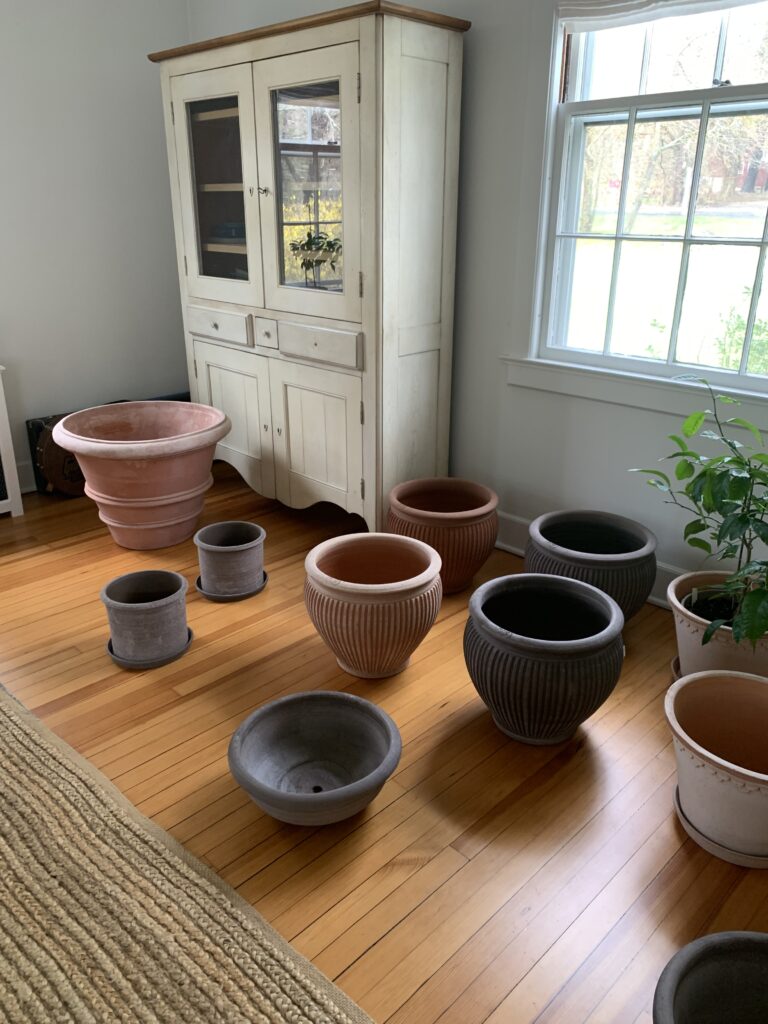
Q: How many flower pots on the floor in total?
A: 11